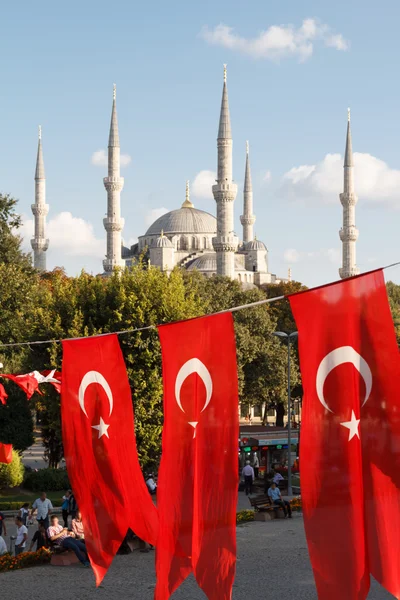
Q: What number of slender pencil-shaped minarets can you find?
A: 5